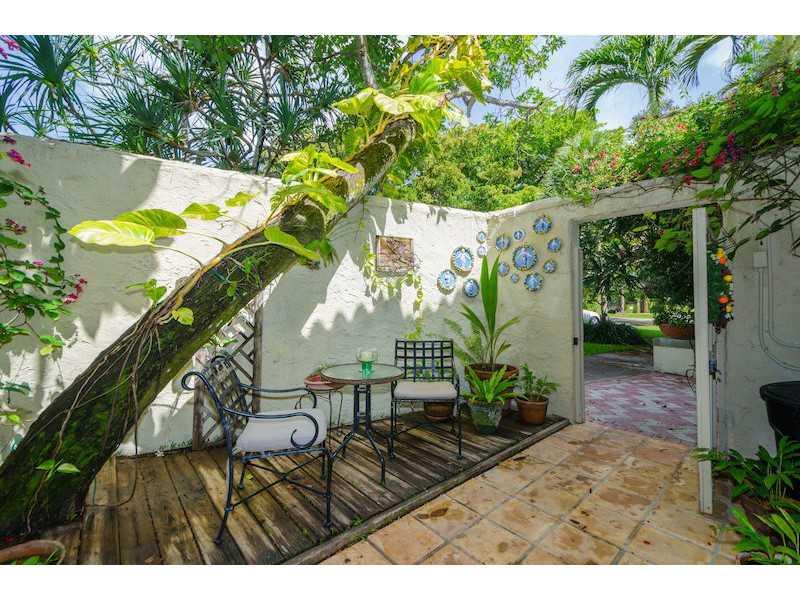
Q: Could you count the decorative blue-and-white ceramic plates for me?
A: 14